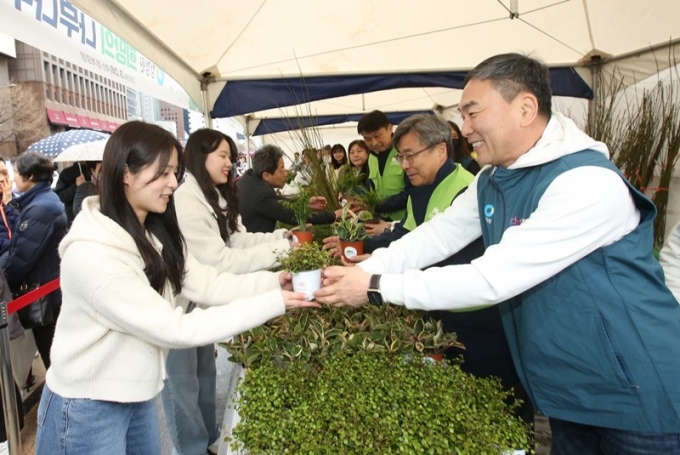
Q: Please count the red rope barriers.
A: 1